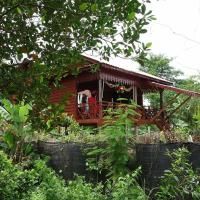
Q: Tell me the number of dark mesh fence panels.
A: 2